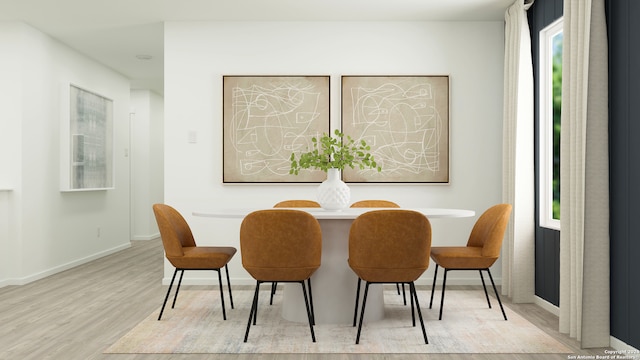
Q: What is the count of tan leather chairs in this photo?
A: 6